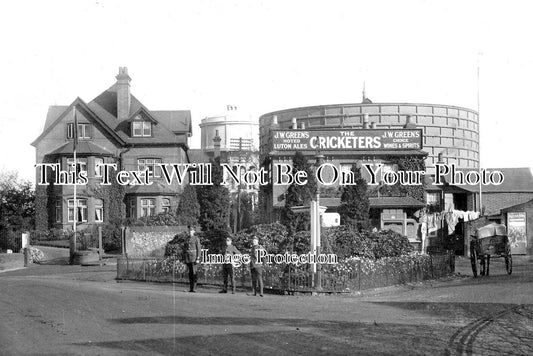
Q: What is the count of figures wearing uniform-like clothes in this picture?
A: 3